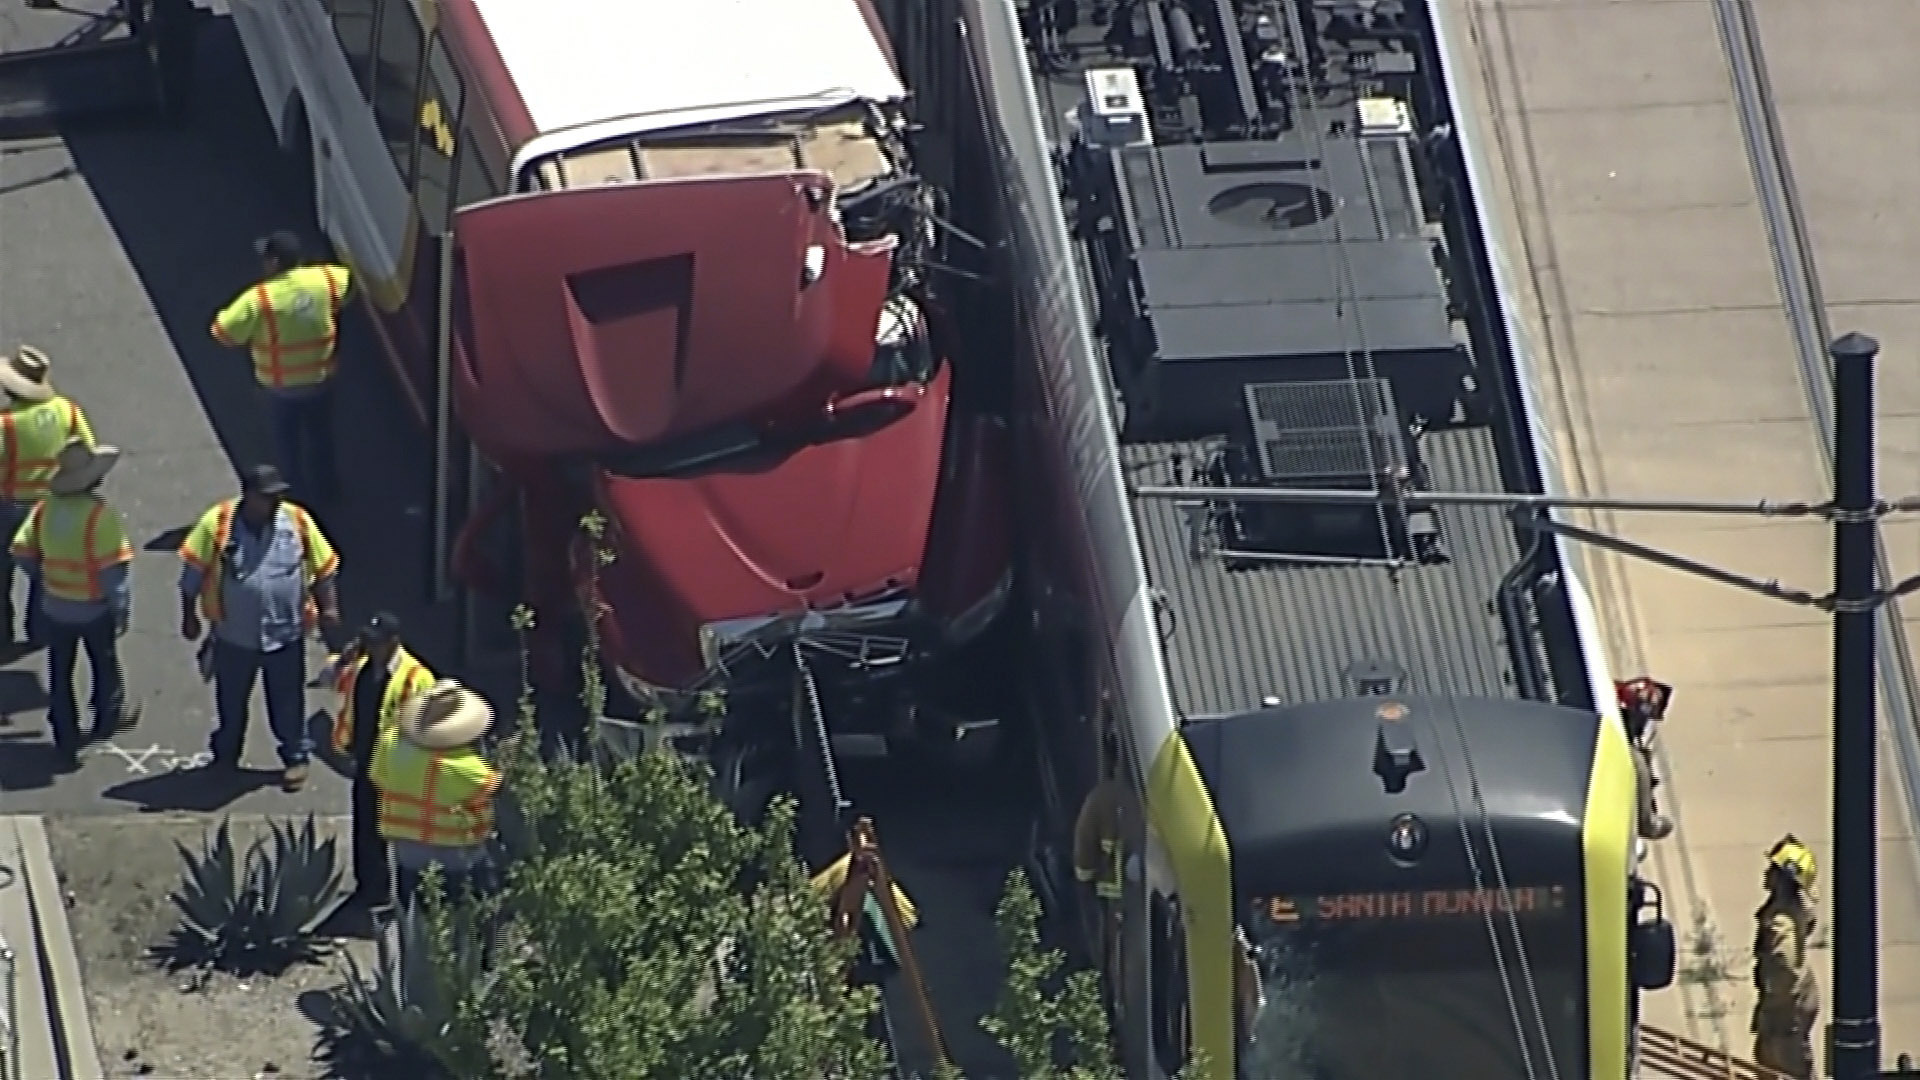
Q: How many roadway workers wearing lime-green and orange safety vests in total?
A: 6